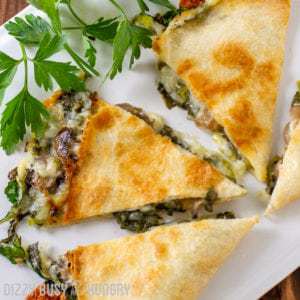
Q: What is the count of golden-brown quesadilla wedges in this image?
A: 4